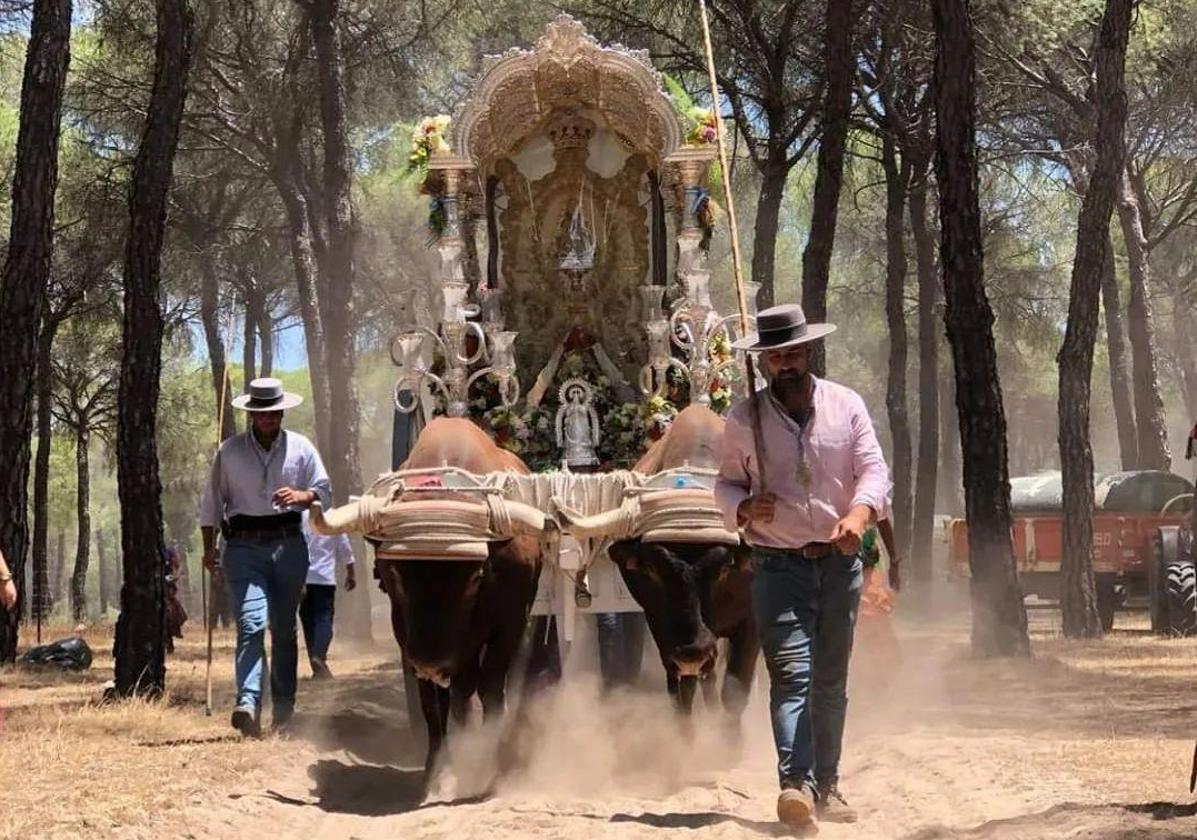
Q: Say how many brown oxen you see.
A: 2